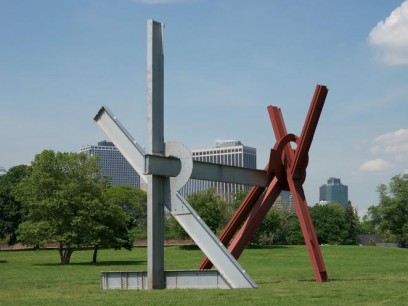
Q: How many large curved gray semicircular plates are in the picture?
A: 1